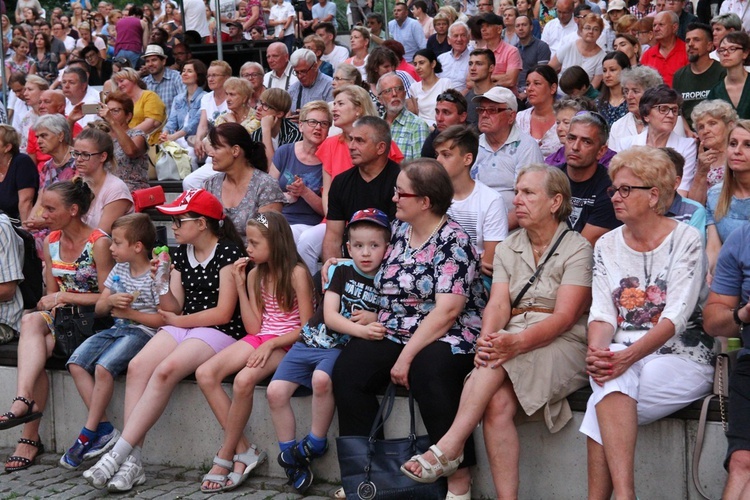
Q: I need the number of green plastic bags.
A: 0